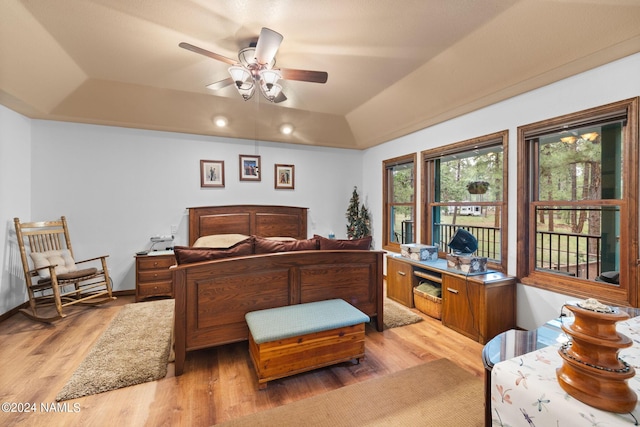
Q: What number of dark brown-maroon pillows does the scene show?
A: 3